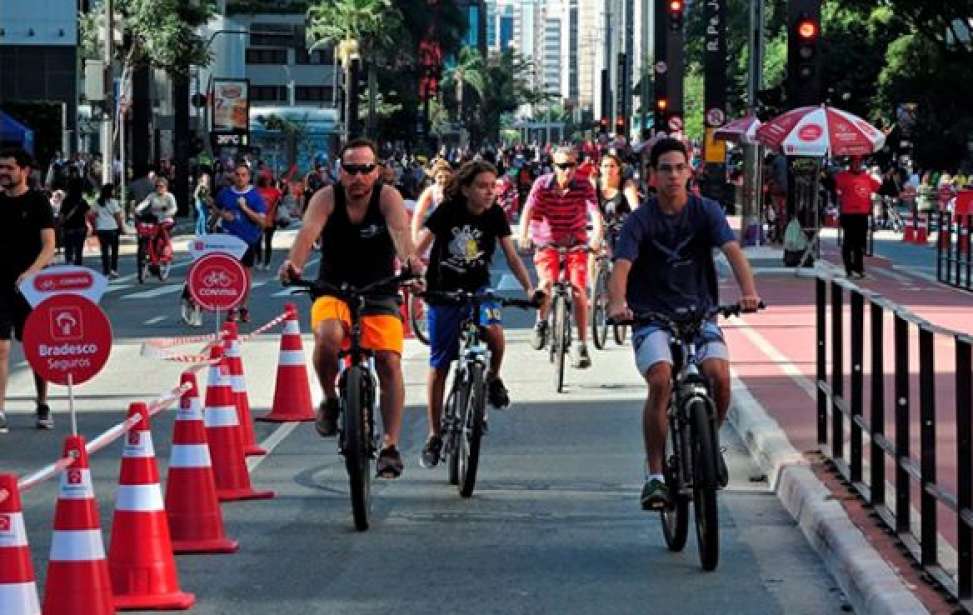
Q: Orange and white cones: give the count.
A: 7